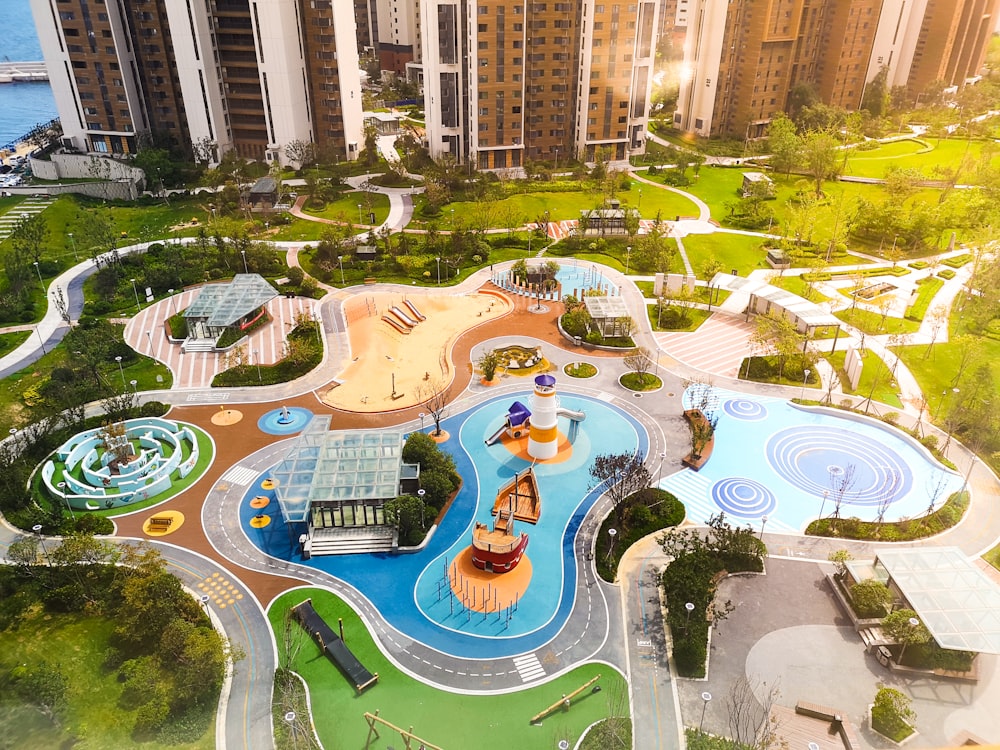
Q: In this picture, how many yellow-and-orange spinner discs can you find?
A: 3